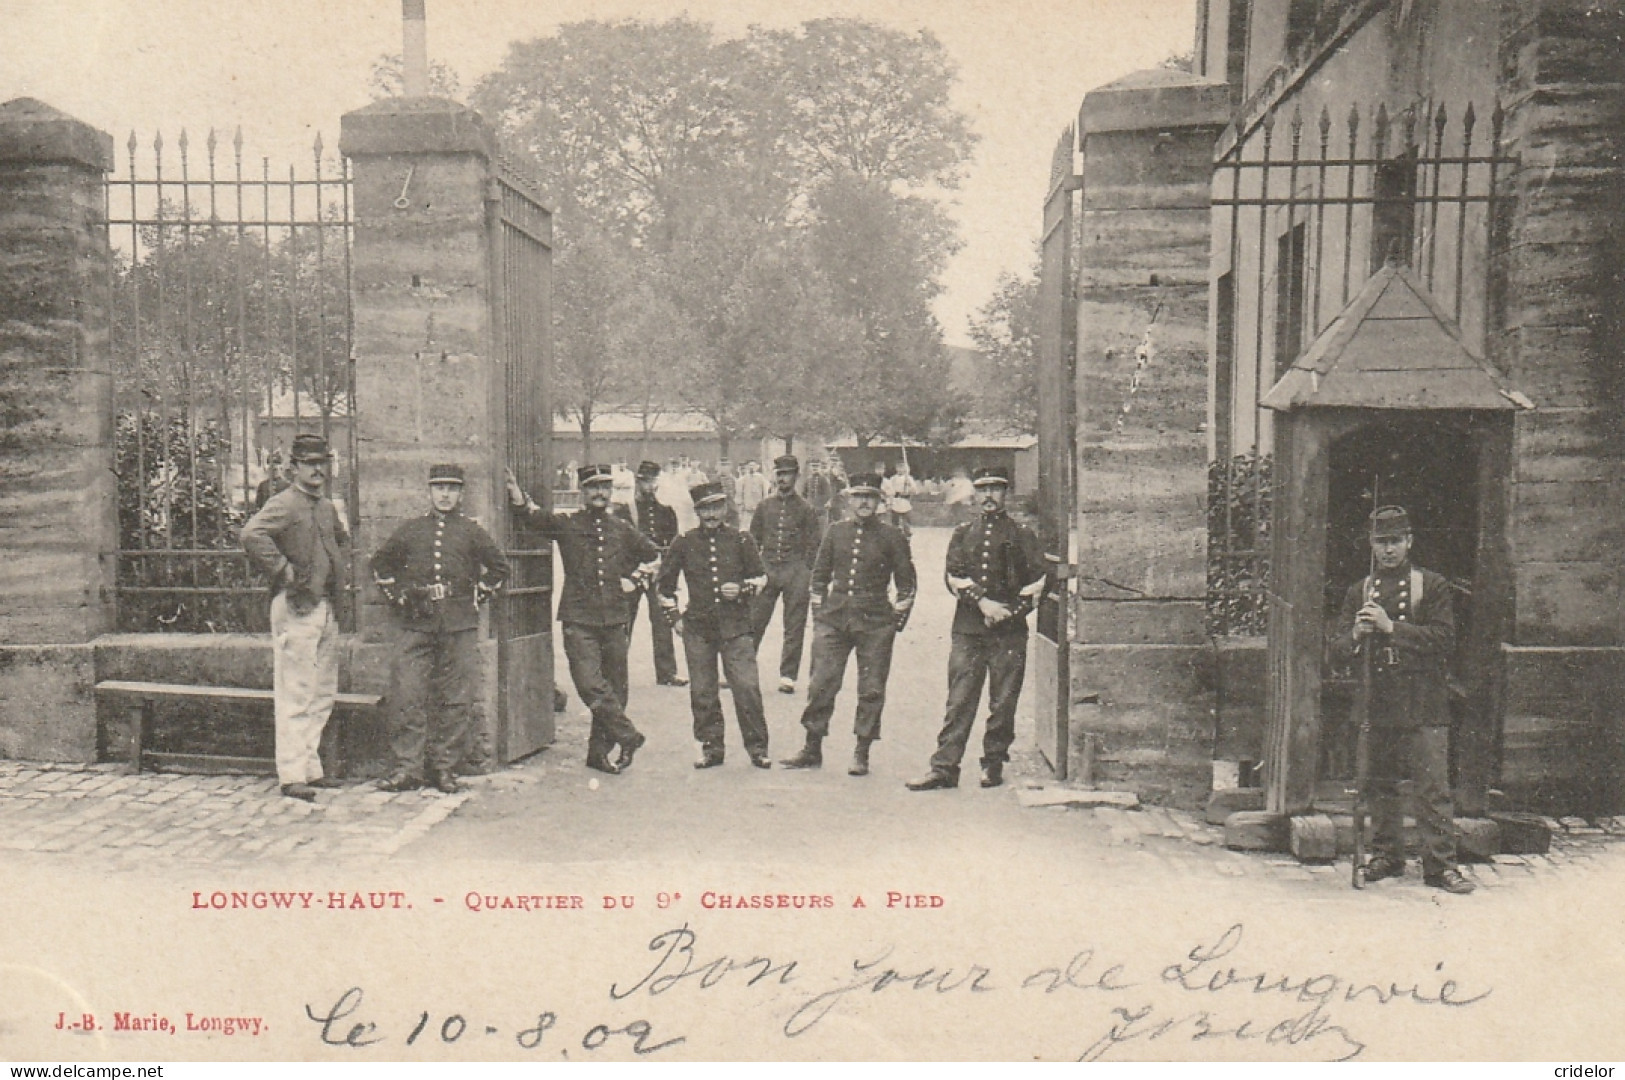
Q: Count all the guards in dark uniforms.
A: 8